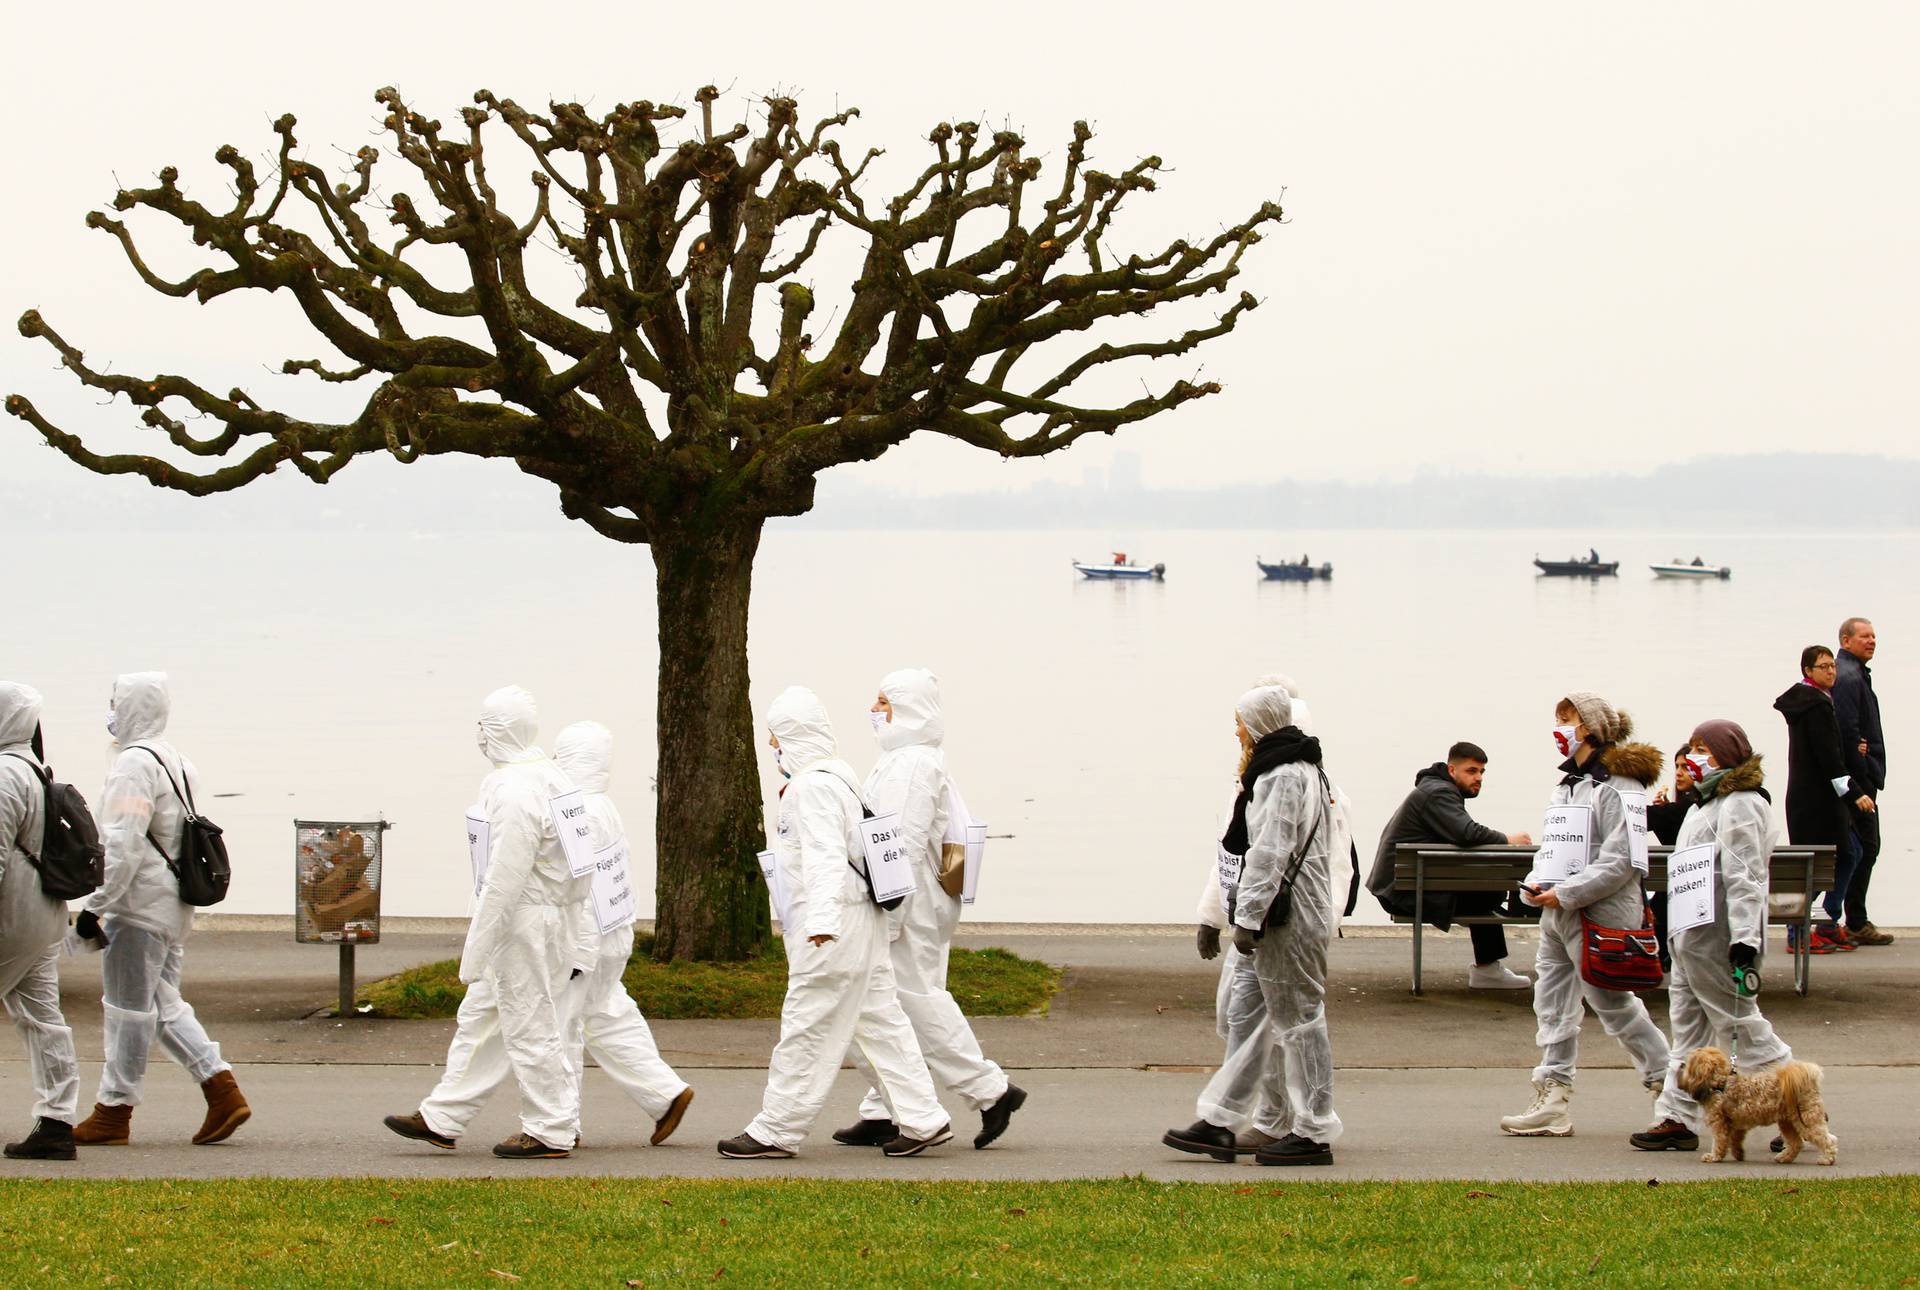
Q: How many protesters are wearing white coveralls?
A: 10